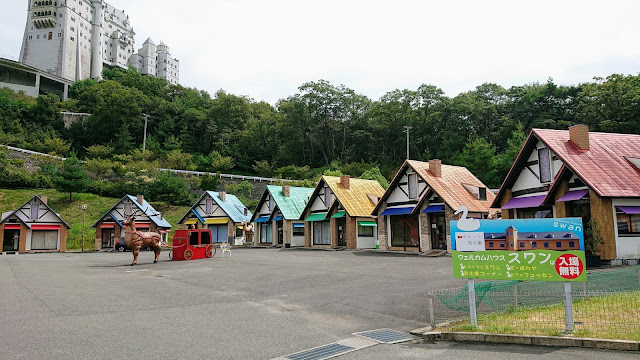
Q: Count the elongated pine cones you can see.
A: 0